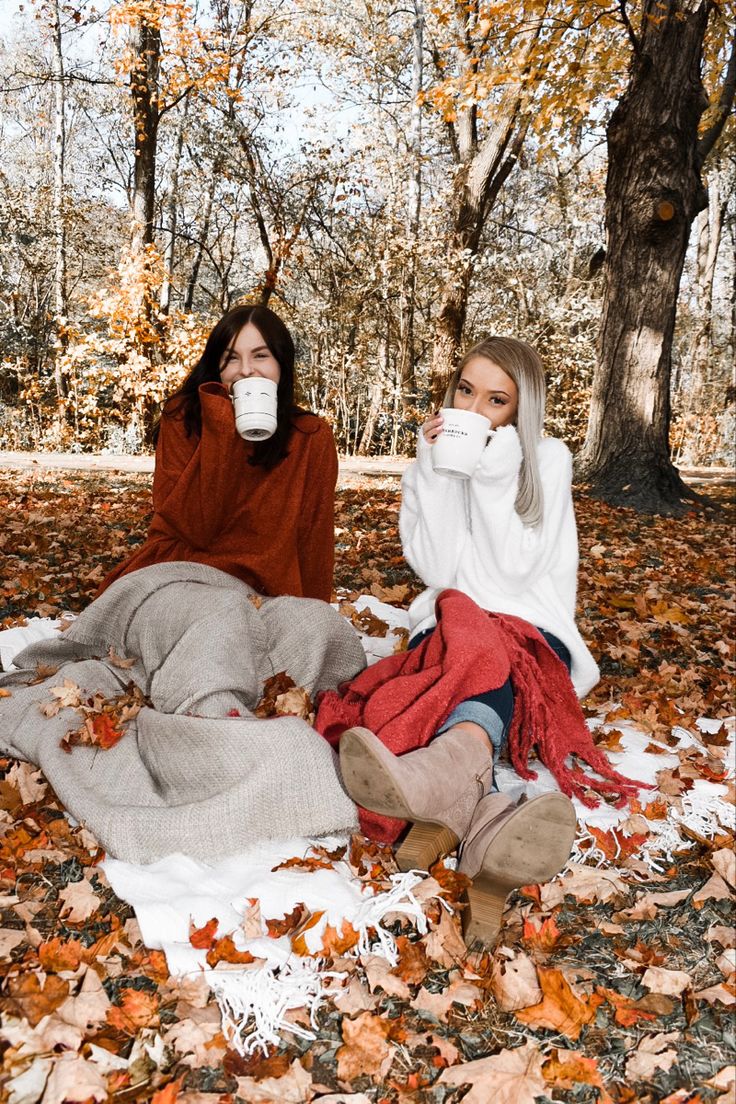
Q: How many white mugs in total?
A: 2